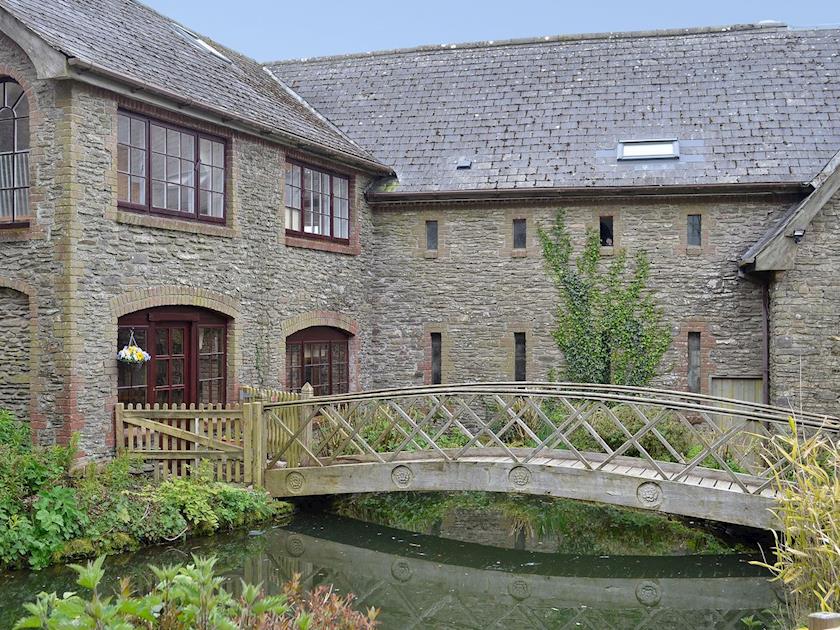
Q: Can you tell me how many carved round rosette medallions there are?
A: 4